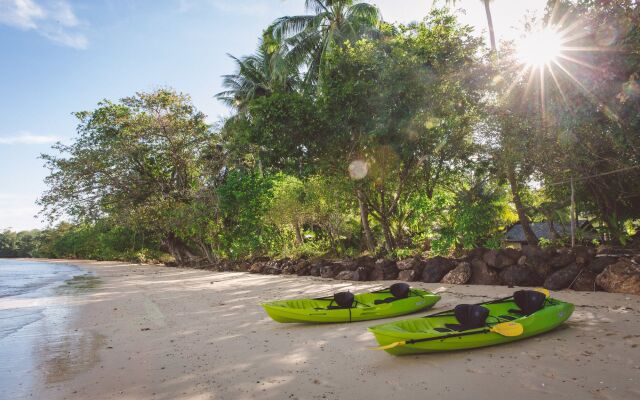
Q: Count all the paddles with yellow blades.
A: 2